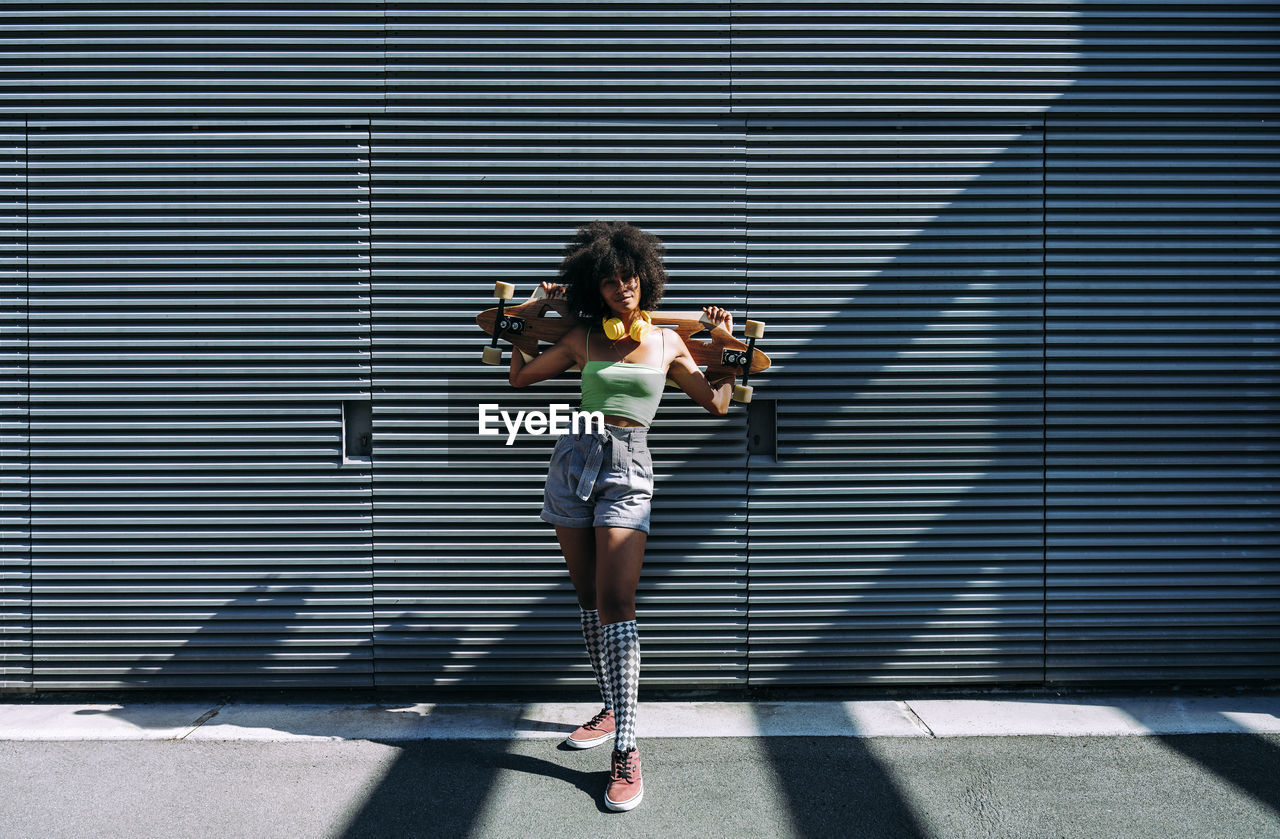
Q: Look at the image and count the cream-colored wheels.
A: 4